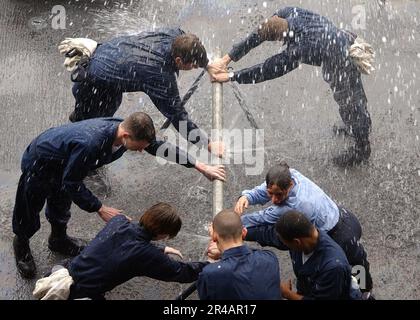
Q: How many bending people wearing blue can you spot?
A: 7